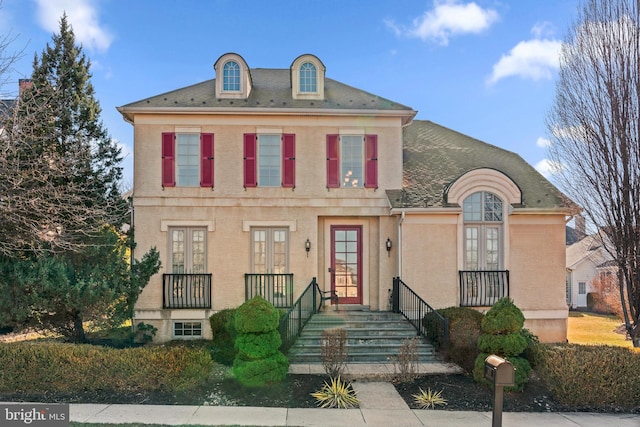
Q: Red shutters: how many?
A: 6